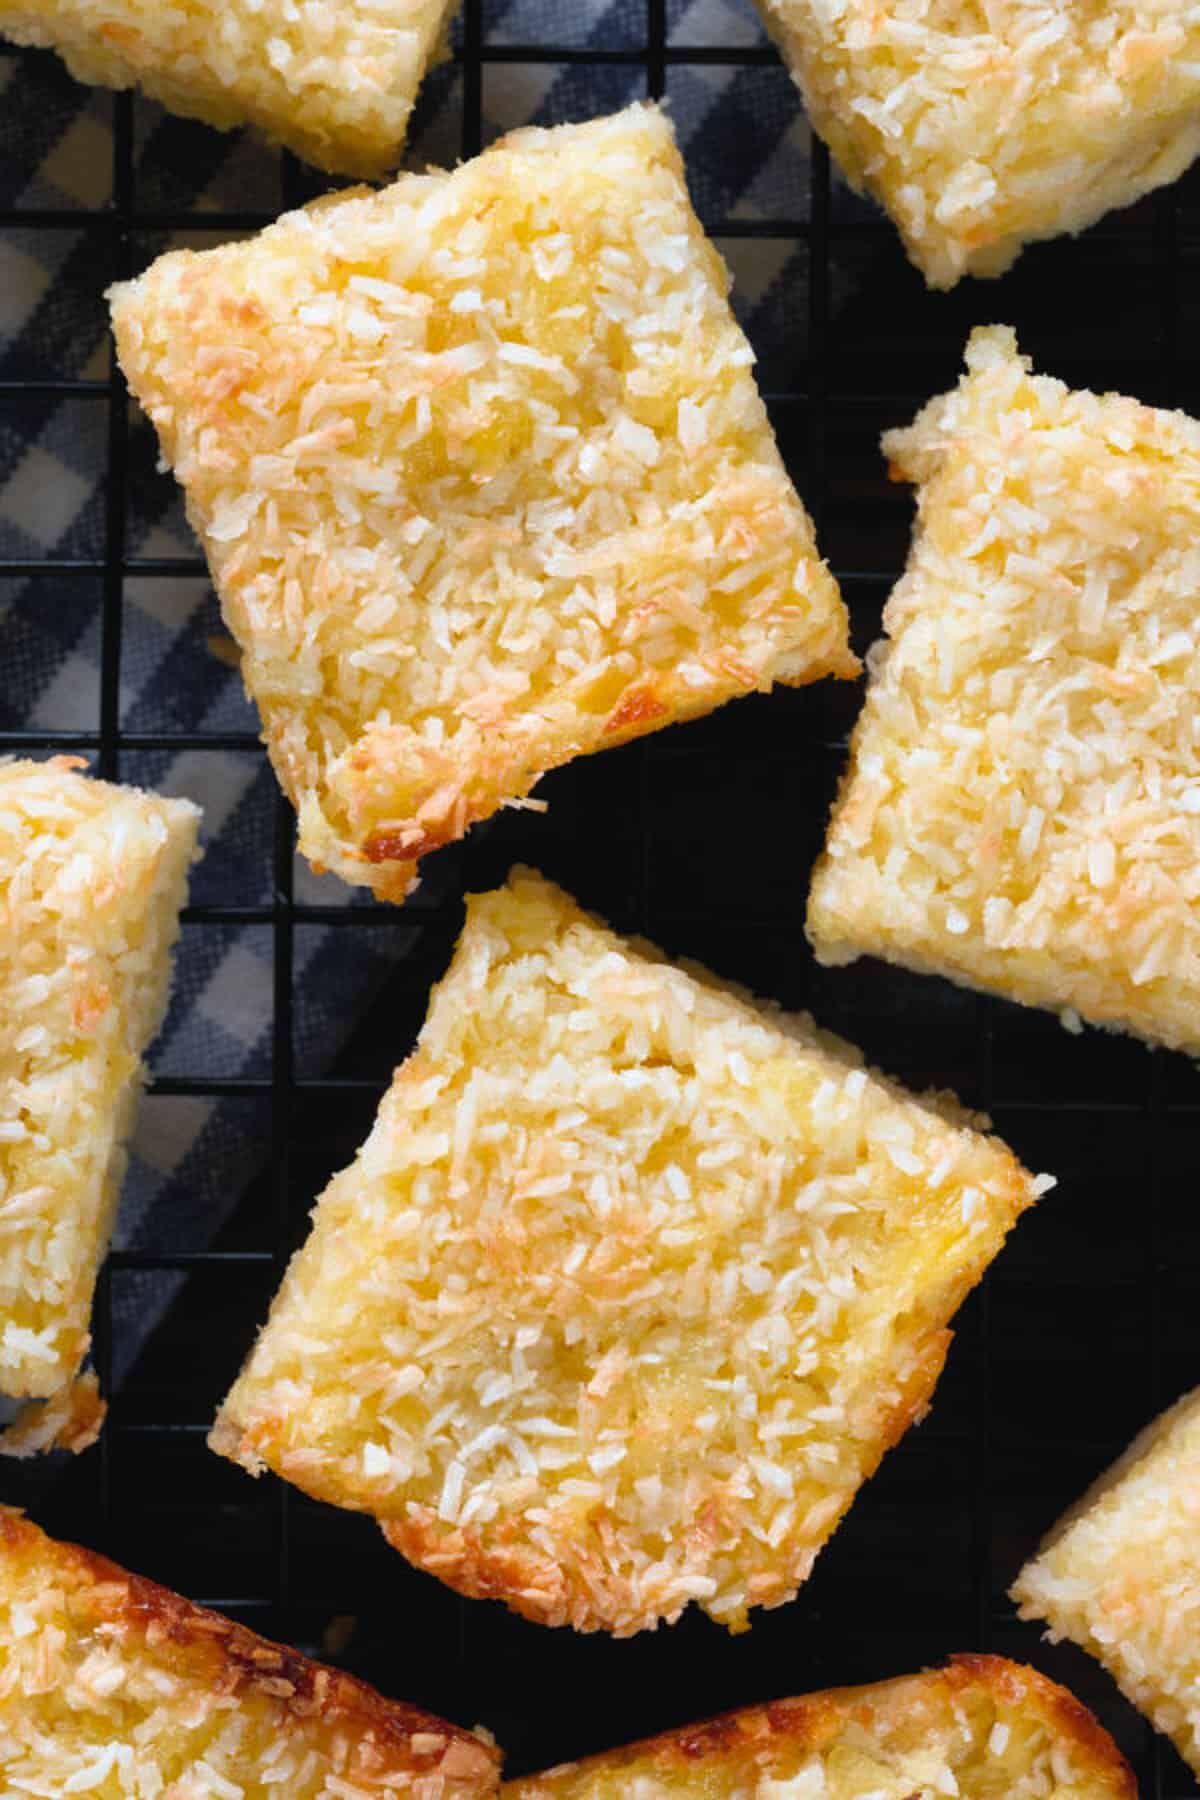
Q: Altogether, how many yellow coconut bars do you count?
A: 9